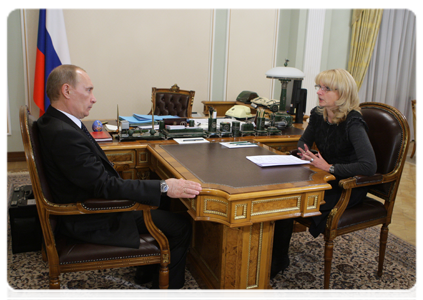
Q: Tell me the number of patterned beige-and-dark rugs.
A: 1